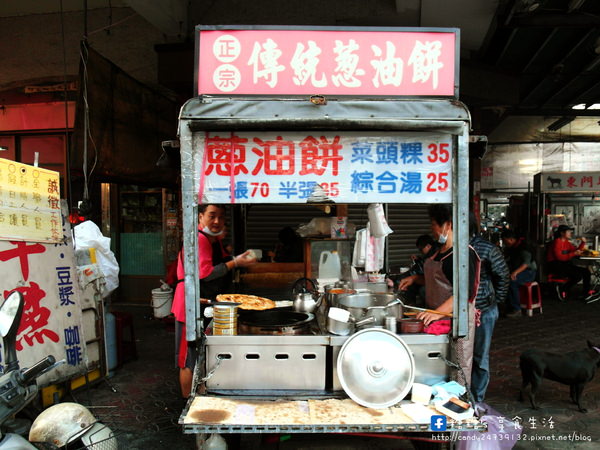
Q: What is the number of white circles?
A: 2